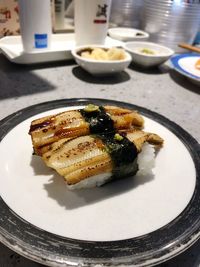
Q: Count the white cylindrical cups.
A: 2